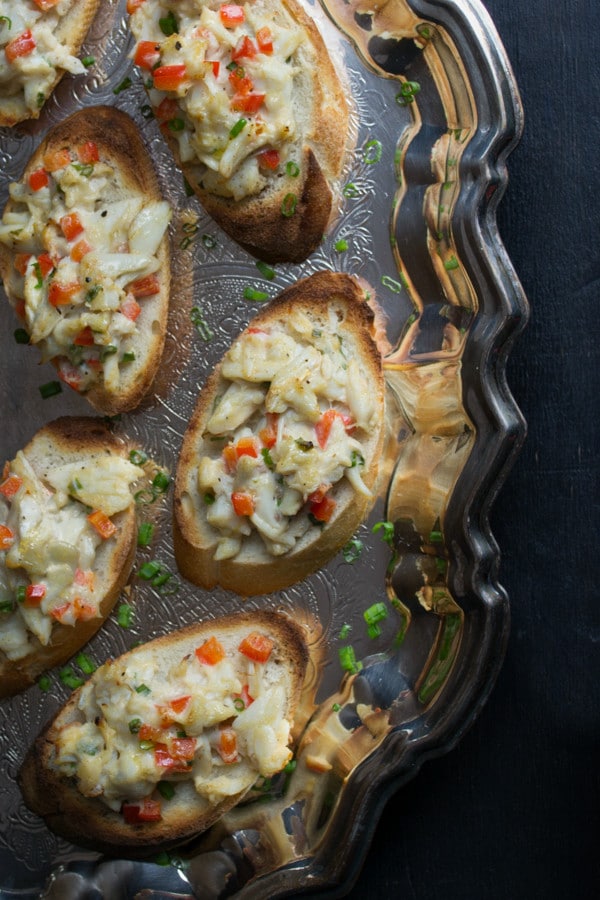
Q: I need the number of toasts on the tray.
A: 6